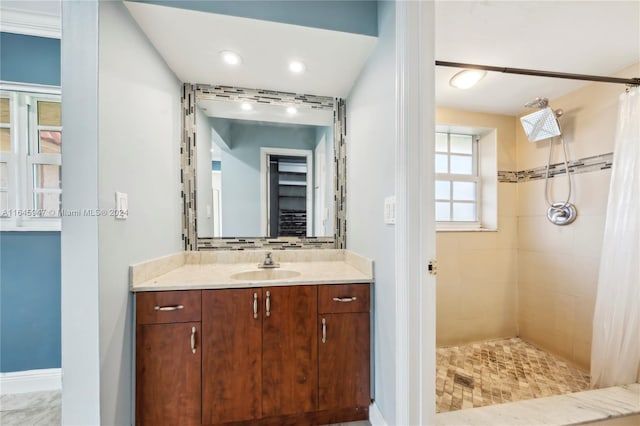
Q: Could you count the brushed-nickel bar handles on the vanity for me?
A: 6